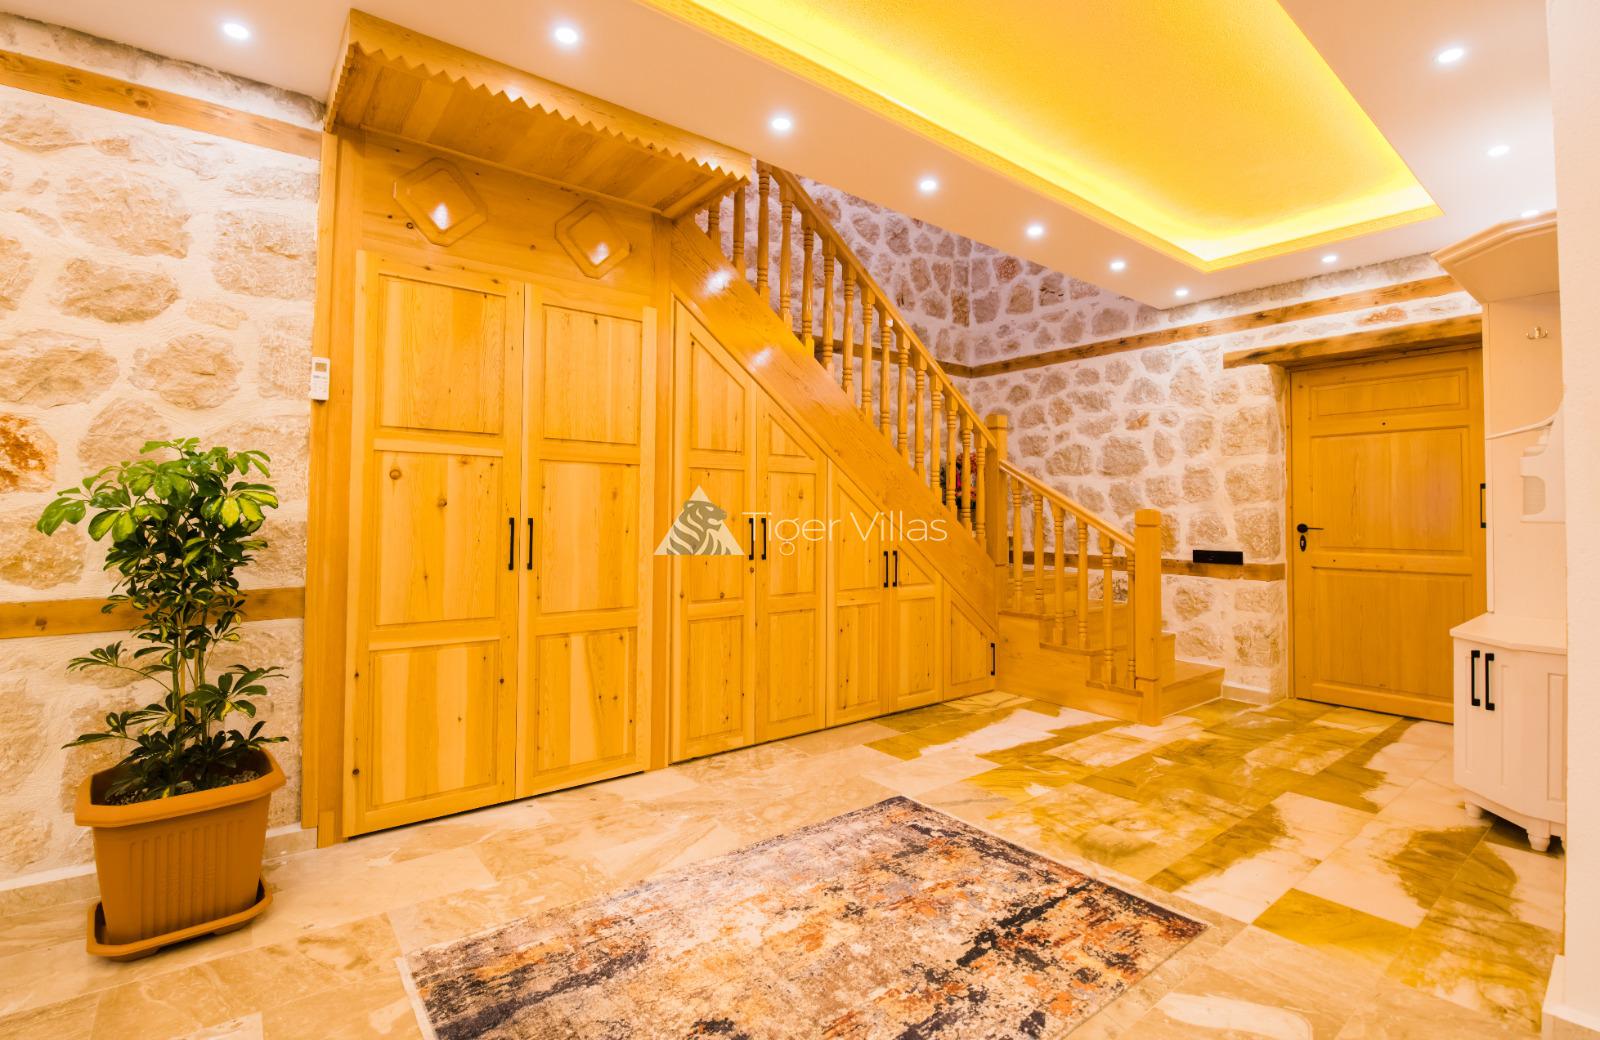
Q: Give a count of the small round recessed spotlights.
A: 11